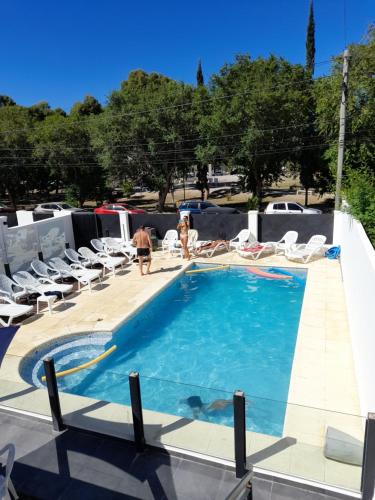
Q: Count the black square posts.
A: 4